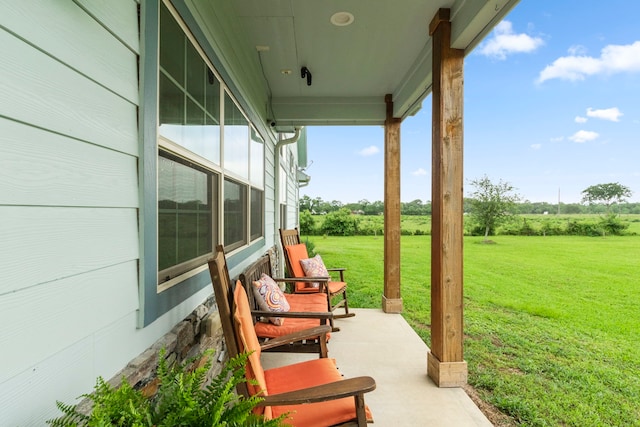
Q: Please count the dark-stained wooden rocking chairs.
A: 2